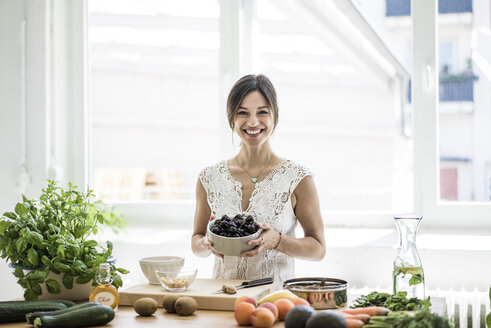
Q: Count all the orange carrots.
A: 3